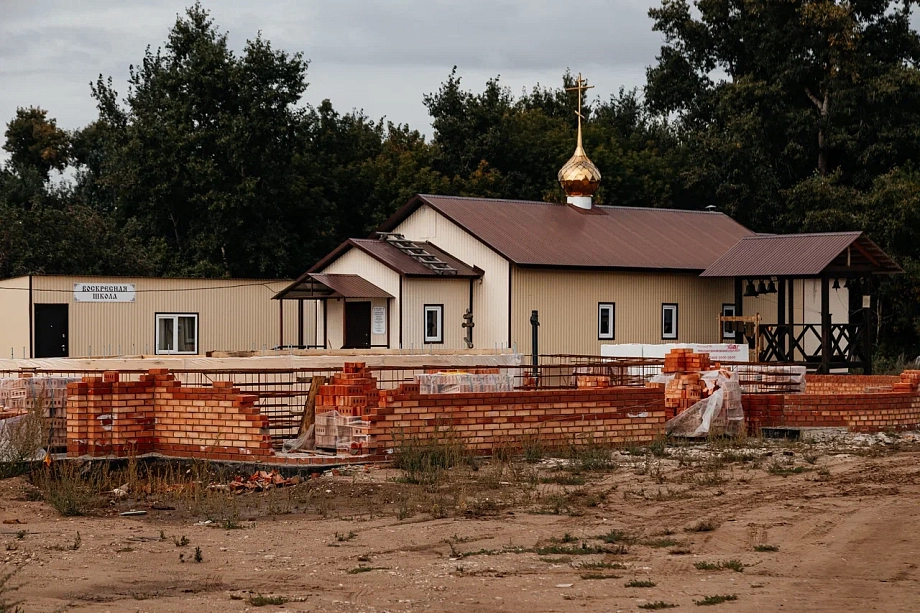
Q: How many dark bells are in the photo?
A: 5